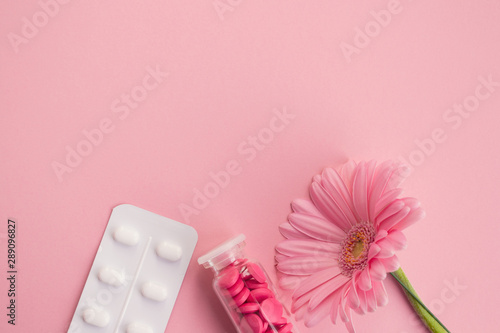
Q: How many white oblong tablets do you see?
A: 6